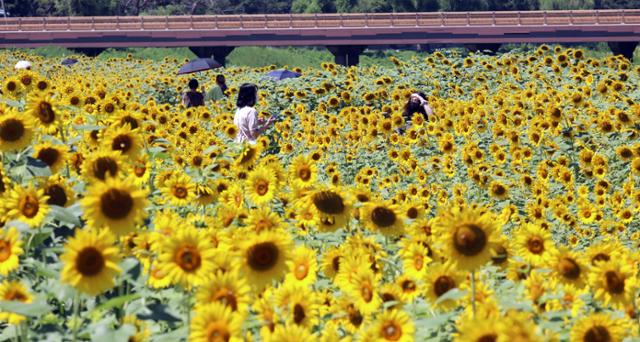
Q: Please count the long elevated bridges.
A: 1